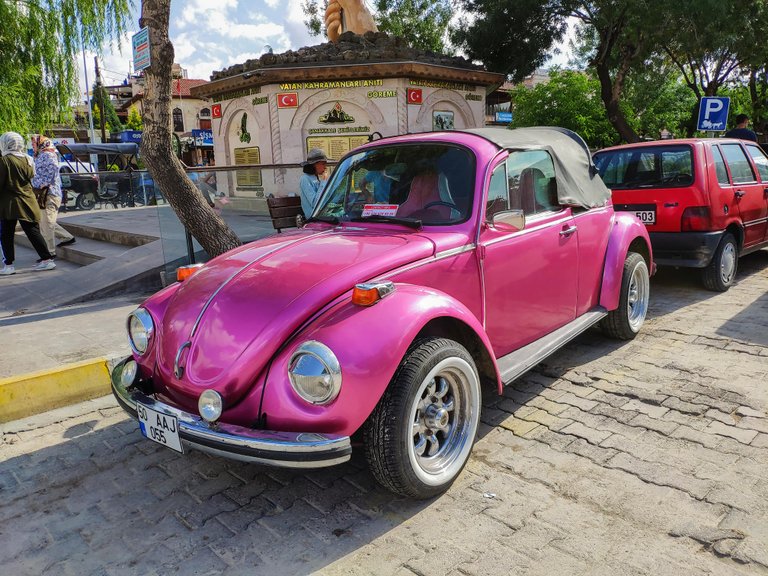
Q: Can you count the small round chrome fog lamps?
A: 2